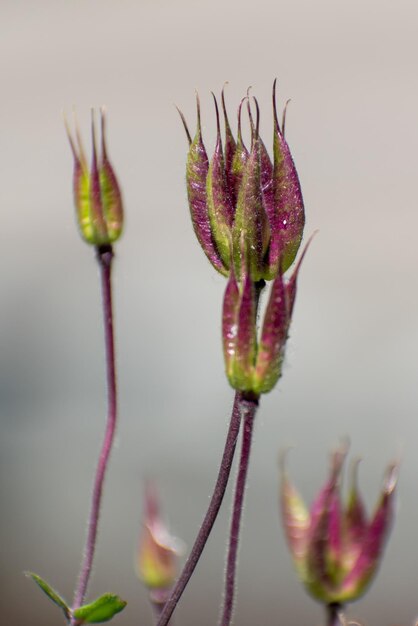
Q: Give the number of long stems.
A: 3